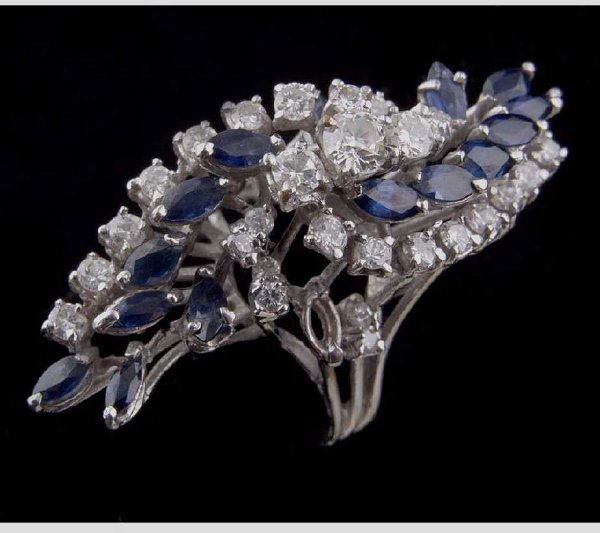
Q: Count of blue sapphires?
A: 14